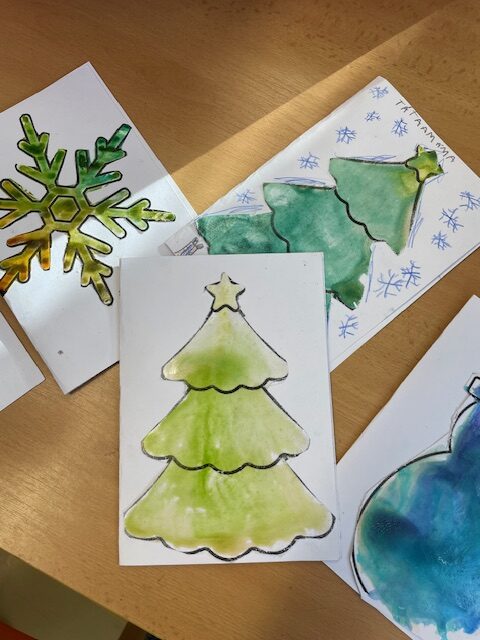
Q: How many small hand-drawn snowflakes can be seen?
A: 12